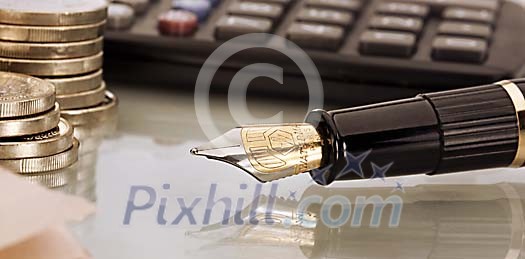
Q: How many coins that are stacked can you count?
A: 11